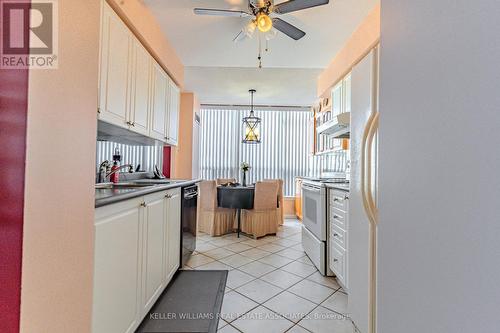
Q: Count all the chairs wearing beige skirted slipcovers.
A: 4